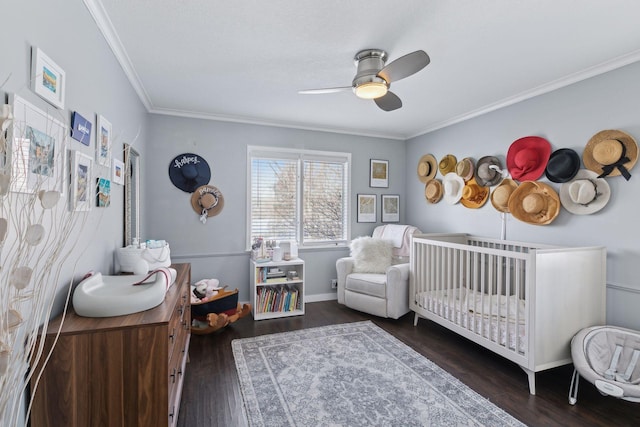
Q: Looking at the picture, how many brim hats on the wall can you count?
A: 15